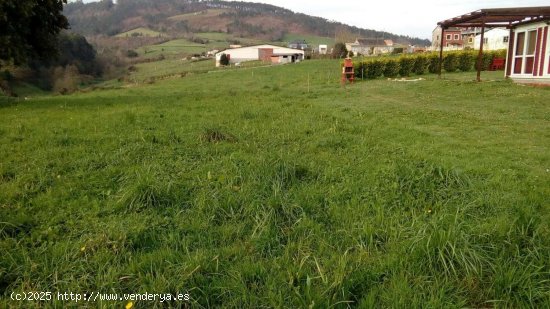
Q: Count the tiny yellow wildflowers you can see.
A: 3